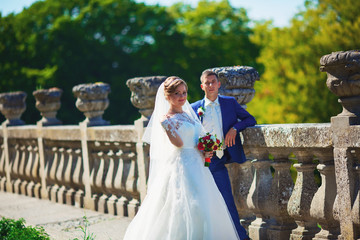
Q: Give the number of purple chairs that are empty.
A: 0